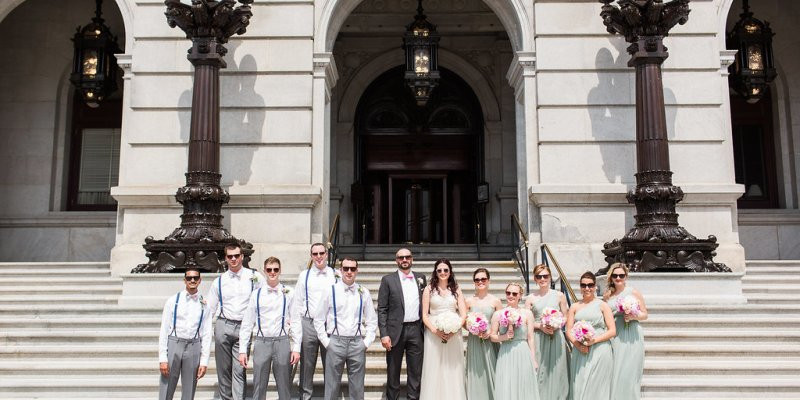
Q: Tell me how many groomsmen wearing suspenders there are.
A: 5